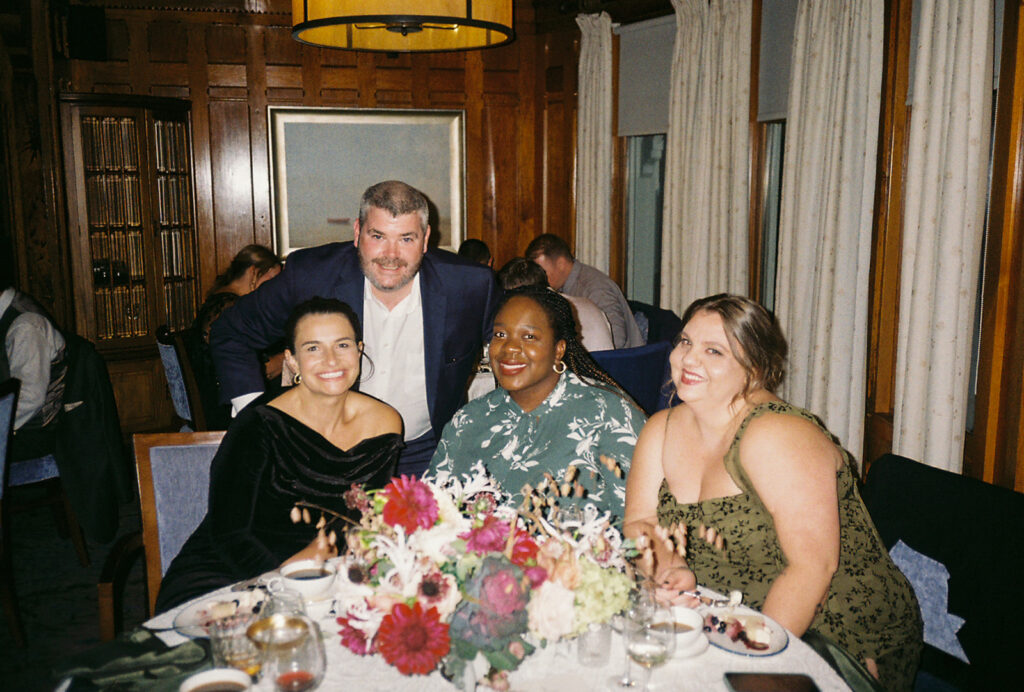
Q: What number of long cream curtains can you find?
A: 4